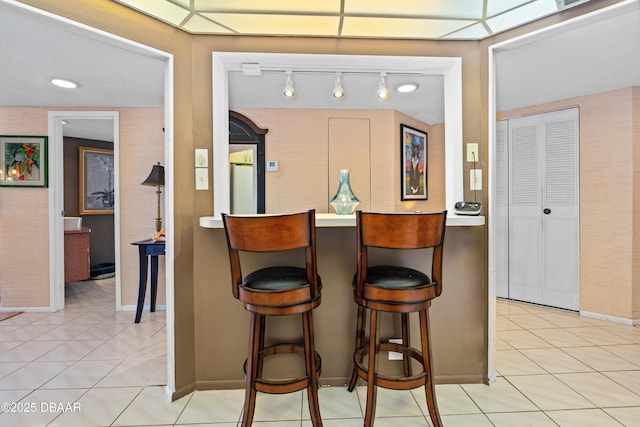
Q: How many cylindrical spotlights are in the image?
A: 3